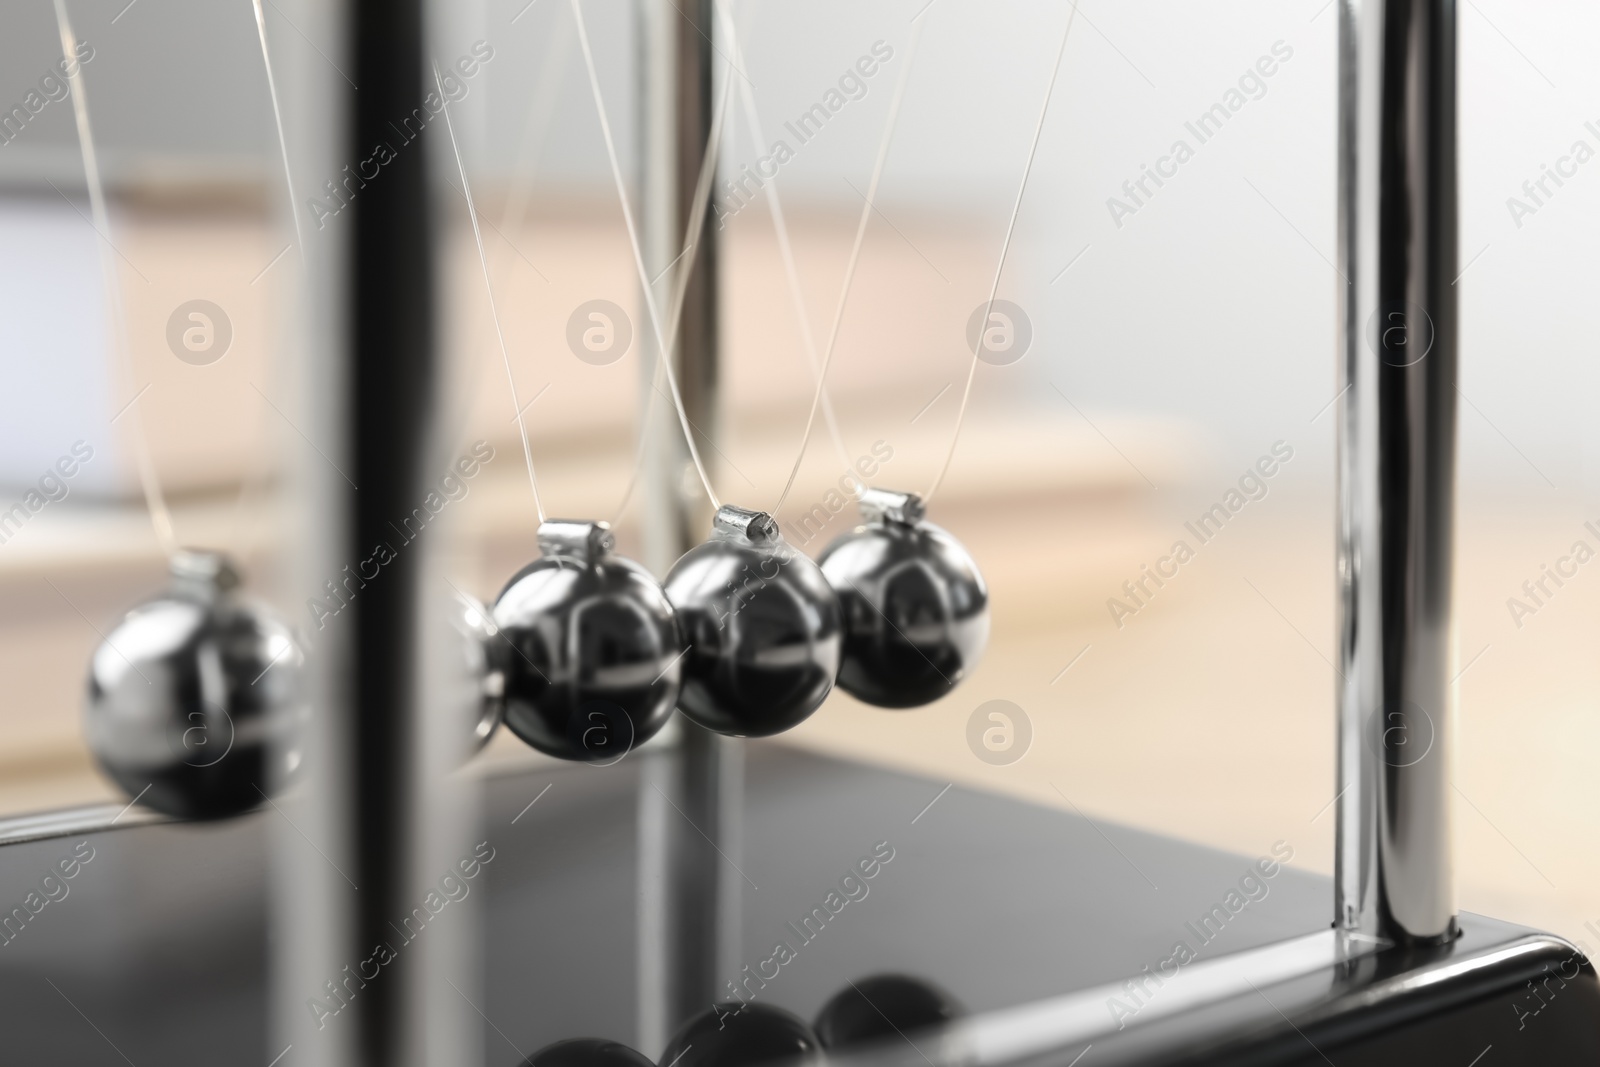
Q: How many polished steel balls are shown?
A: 5